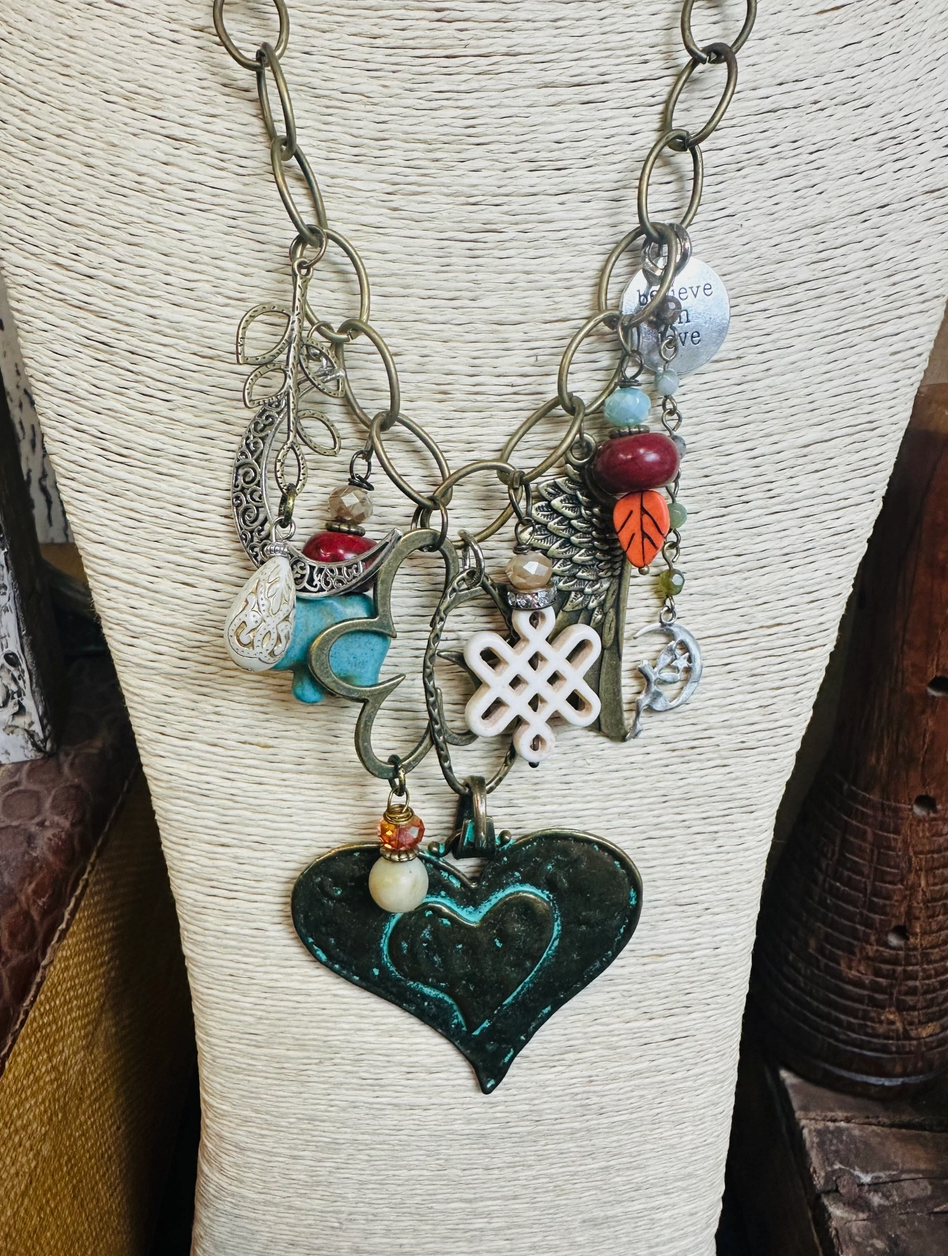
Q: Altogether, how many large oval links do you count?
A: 13